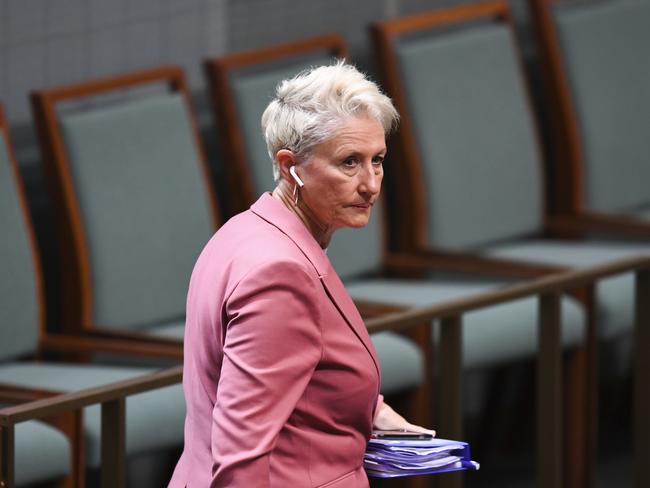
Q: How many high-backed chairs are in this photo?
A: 5